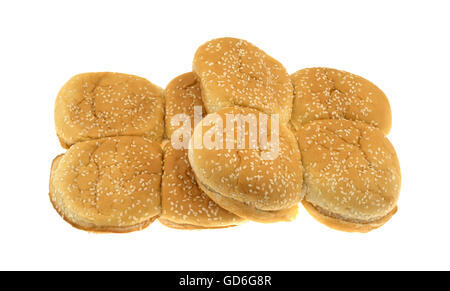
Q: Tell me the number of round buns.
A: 8